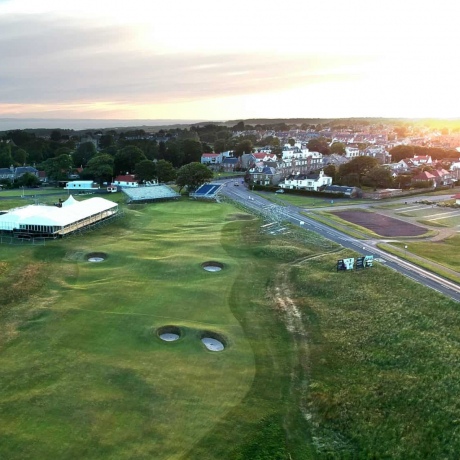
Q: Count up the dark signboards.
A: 2